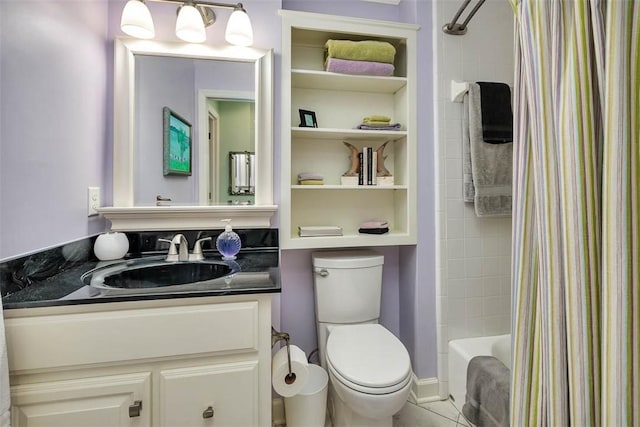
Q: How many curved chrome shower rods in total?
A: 2